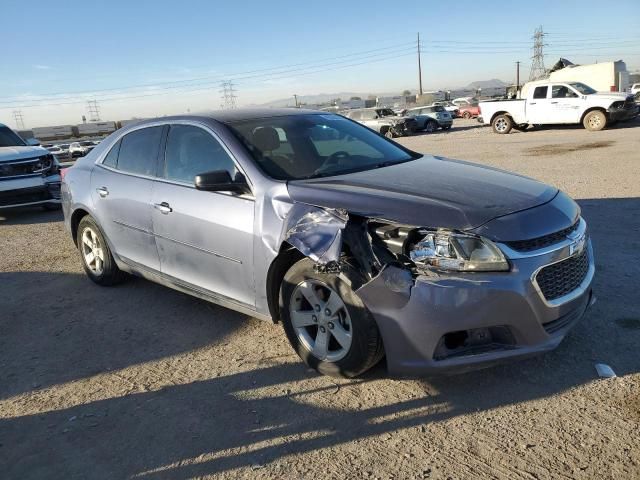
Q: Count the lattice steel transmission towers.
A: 4